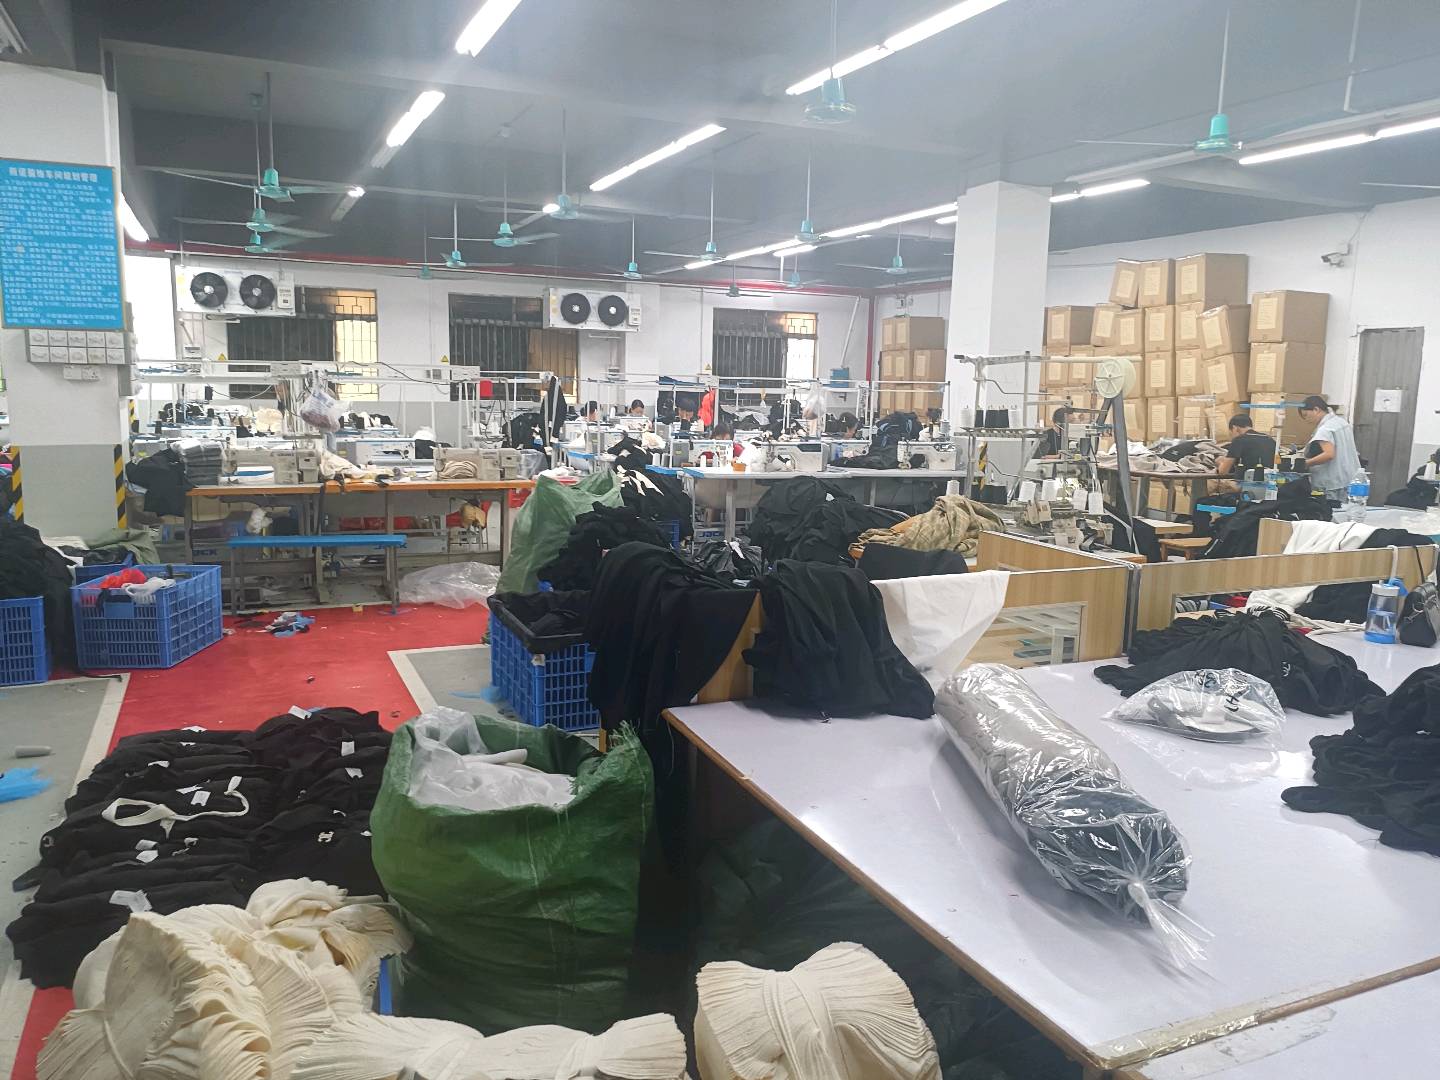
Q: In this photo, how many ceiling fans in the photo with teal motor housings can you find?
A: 15